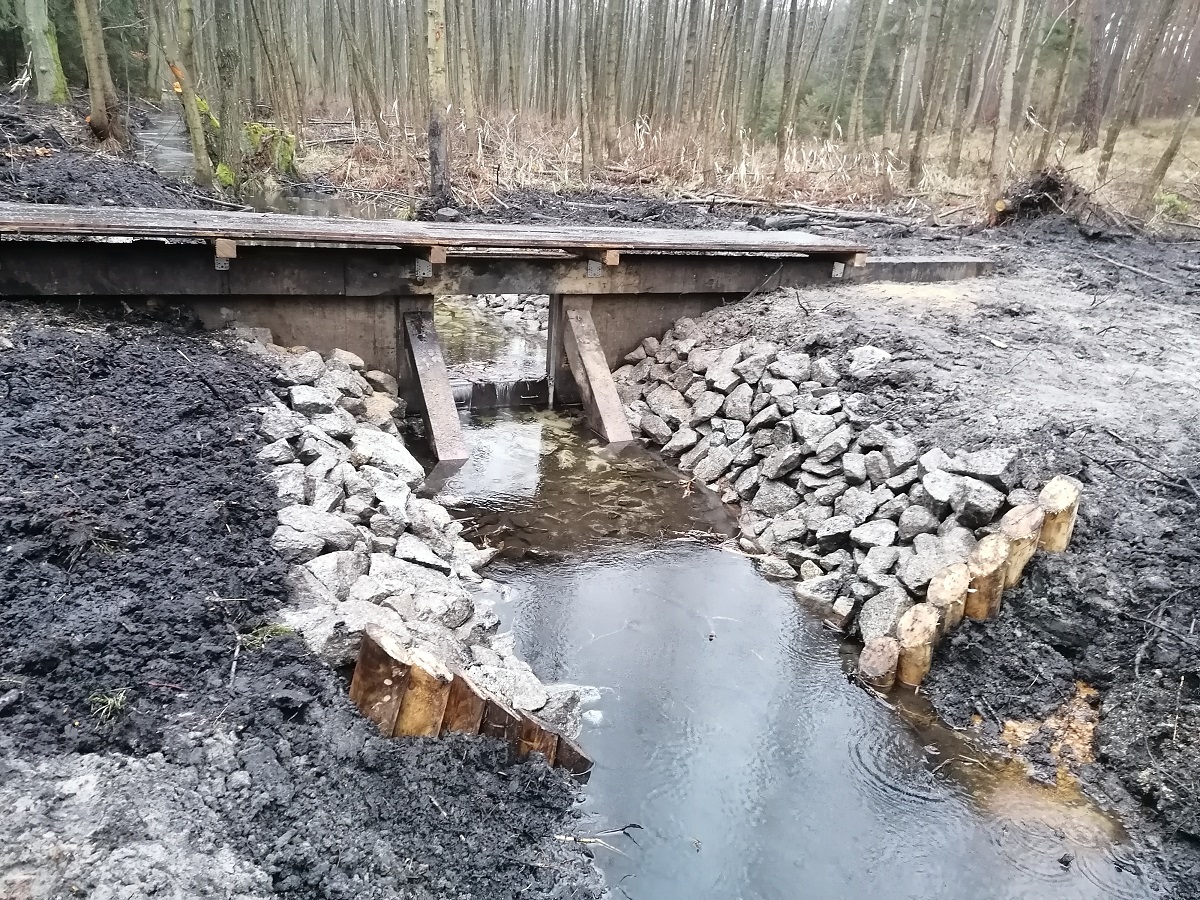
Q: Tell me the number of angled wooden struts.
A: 2